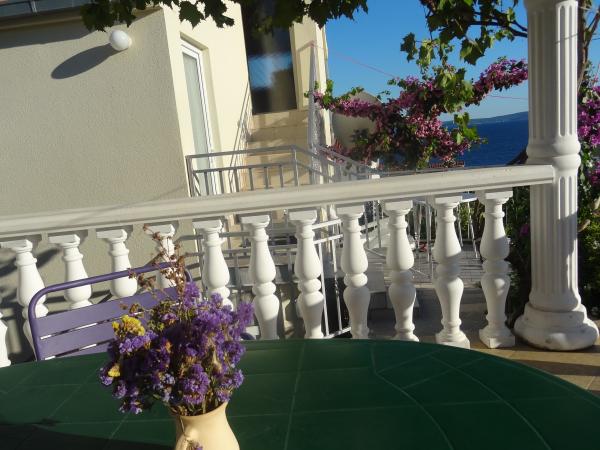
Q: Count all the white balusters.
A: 12